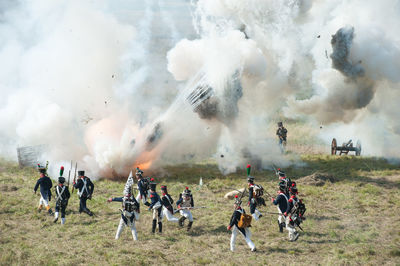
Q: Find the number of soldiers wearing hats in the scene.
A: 14